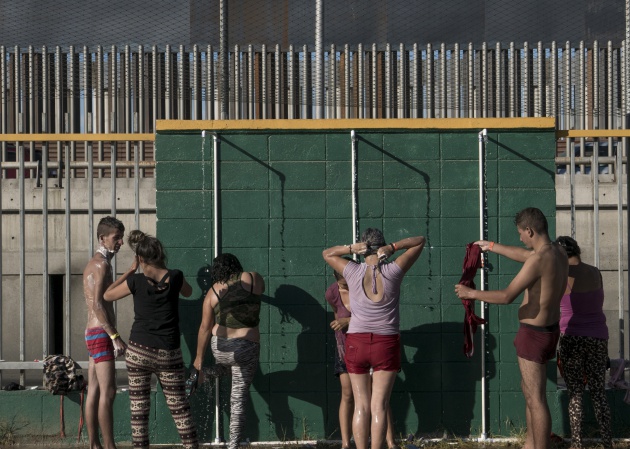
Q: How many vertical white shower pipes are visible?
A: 3